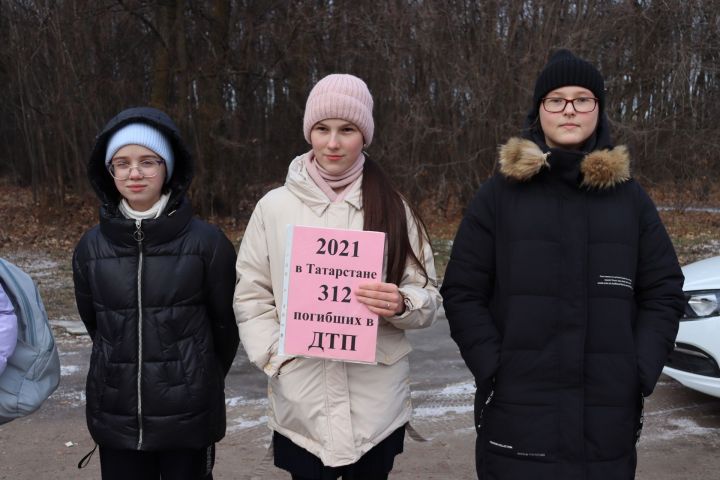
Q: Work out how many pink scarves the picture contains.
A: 1